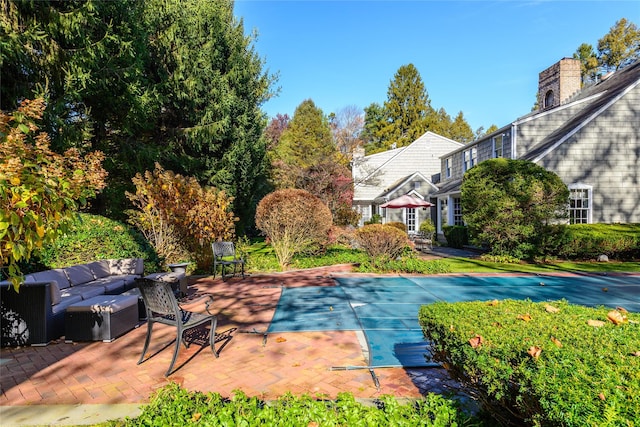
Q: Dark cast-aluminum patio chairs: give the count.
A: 2